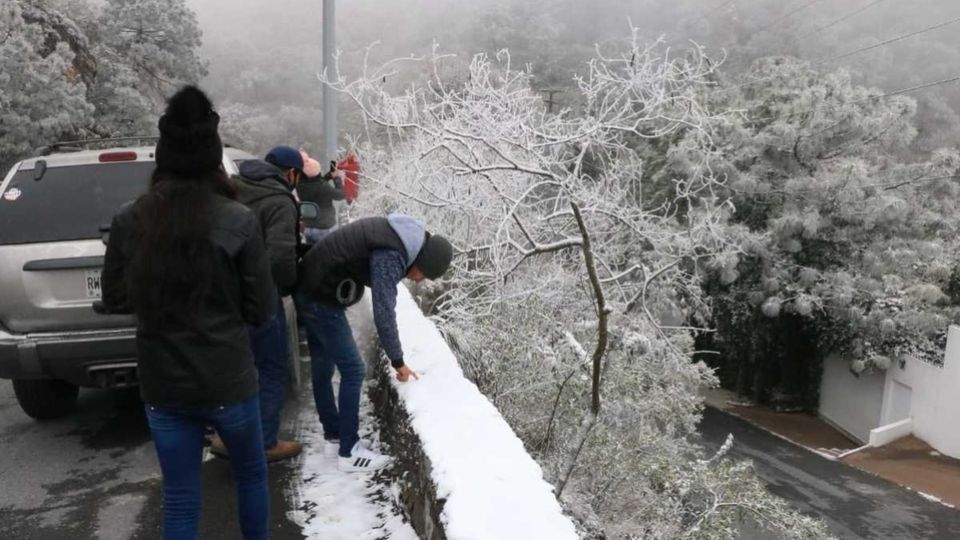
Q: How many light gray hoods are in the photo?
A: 1